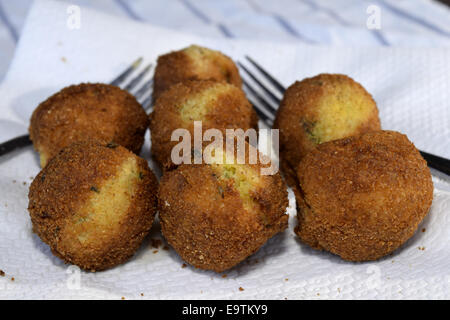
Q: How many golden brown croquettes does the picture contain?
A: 7